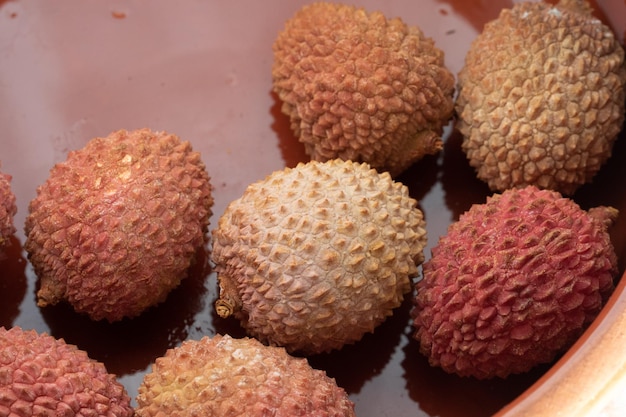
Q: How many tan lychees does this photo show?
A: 2